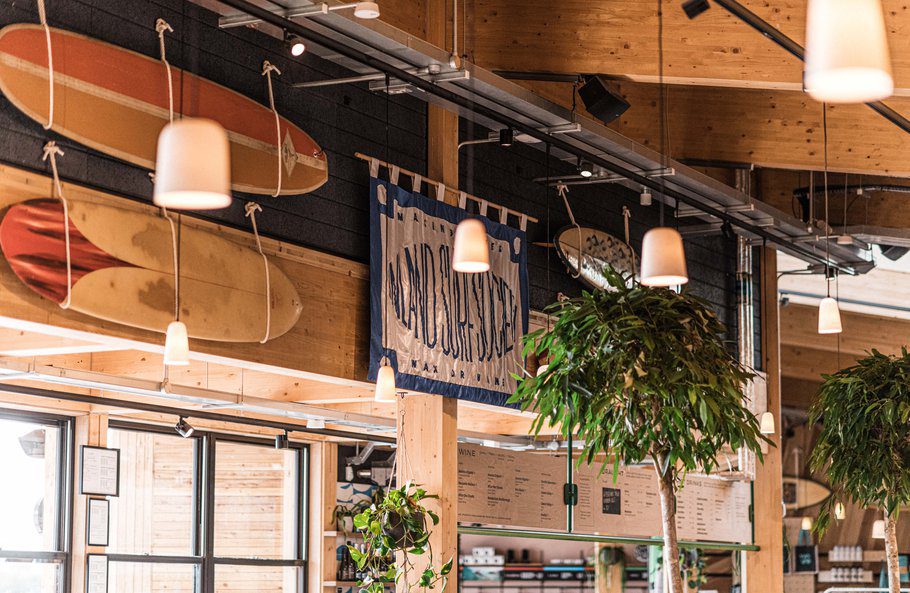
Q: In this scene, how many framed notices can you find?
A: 3